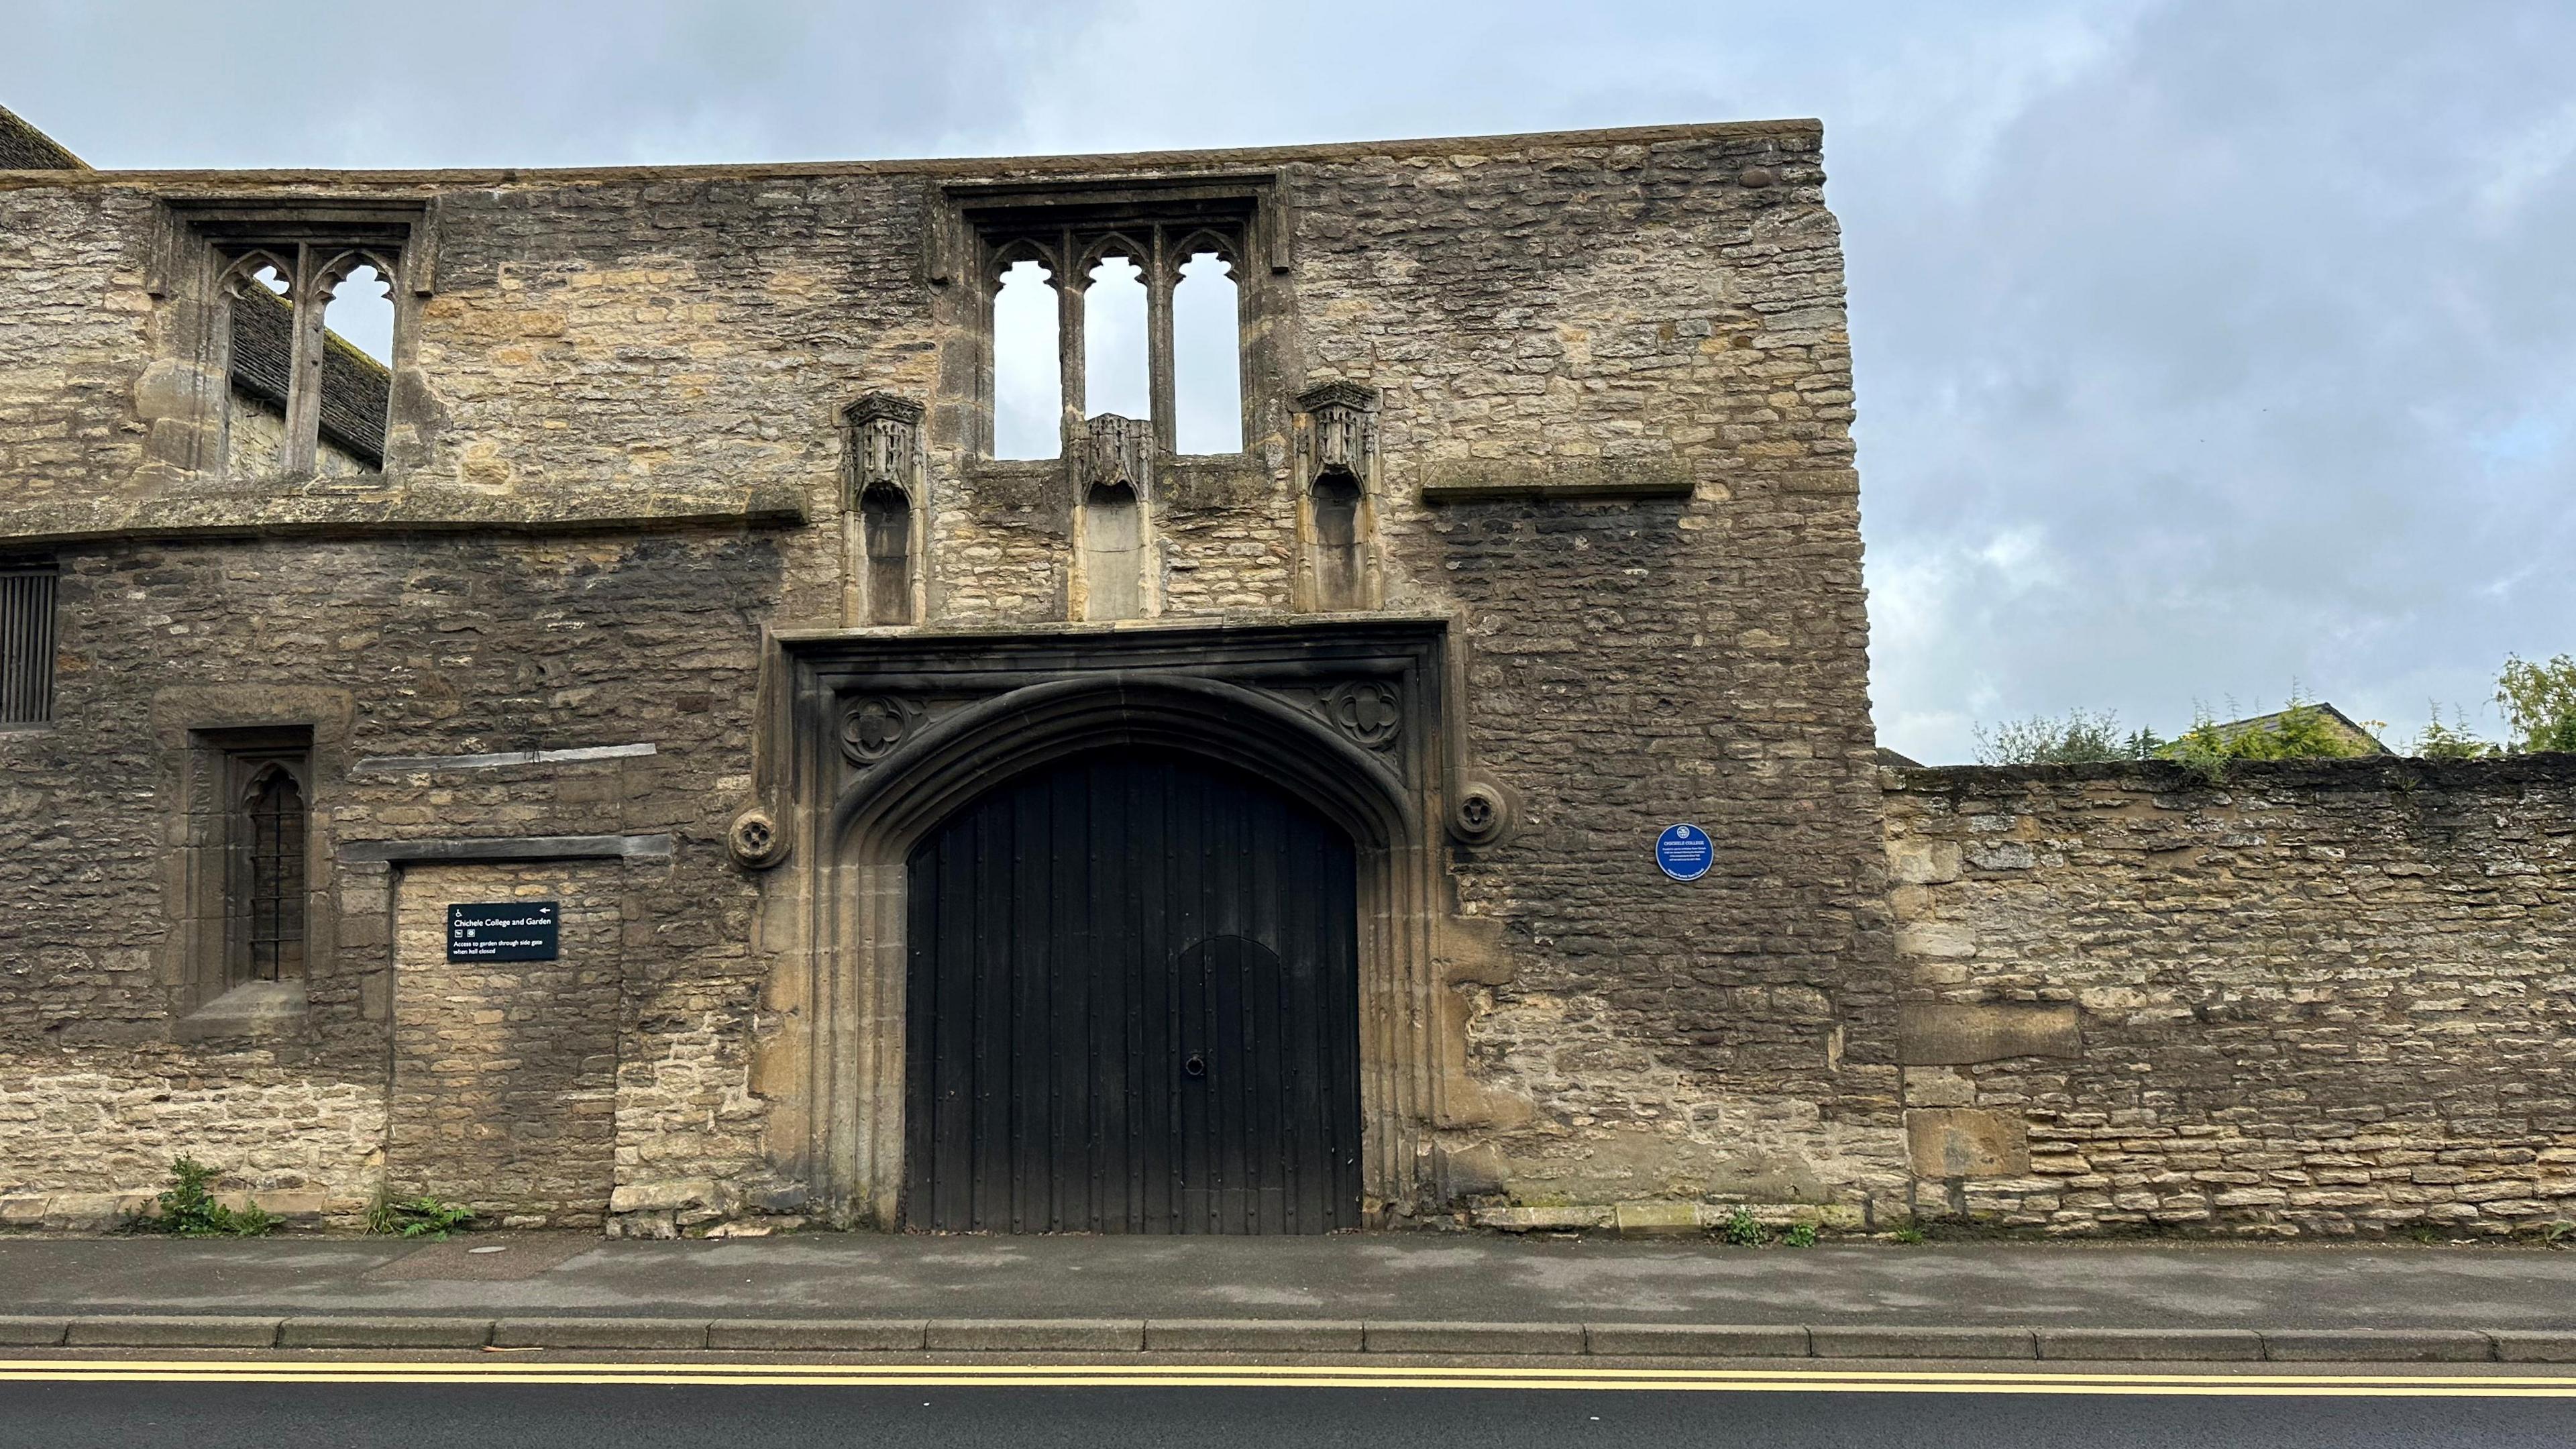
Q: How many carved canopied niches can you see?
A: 3